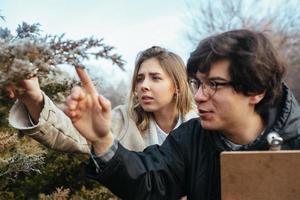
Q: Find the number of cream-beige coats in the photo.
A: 1